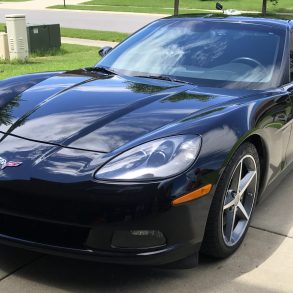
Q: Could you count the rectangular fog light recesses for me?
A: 1